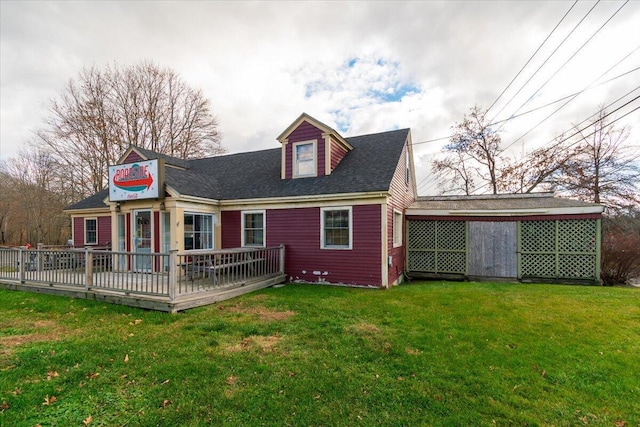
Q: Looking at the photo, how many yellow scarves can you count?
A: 0